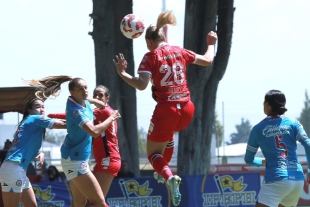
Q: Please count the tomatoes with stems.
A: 0